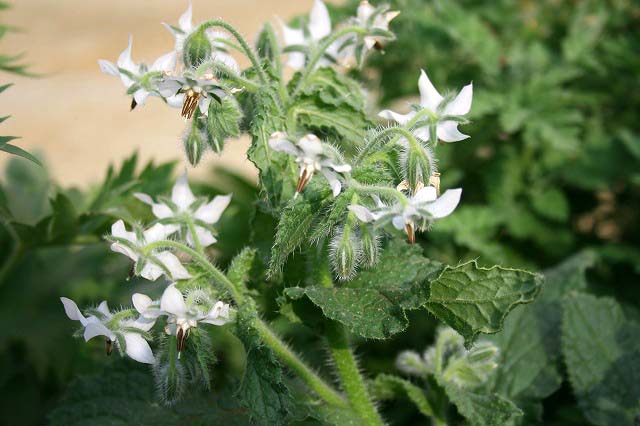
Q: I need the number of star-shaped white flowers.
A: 12